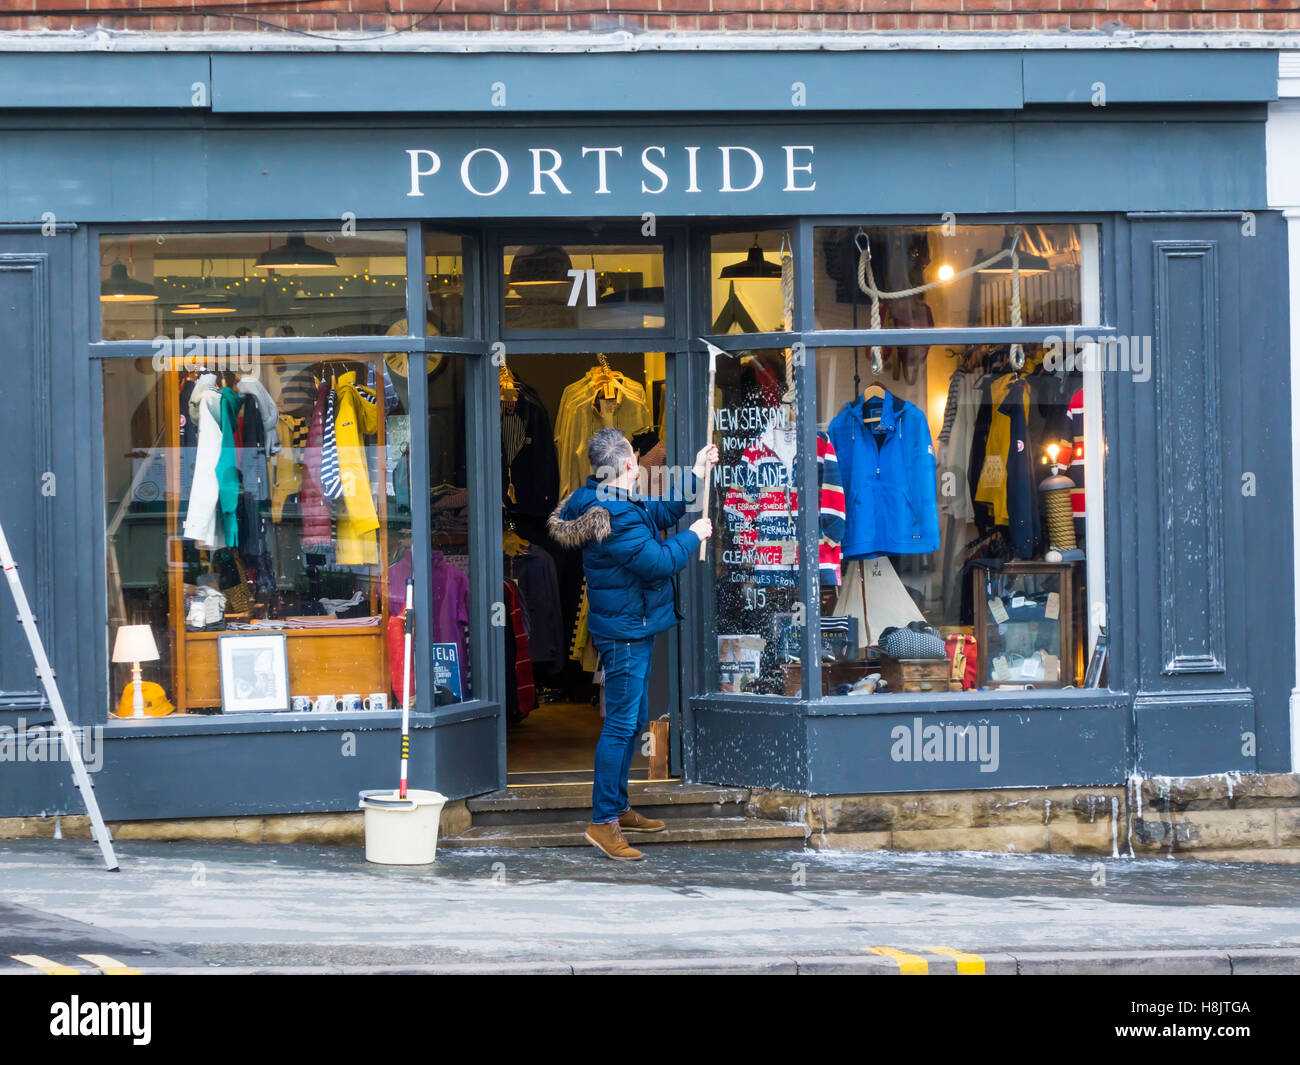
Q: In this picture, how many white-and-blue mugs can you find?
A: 4